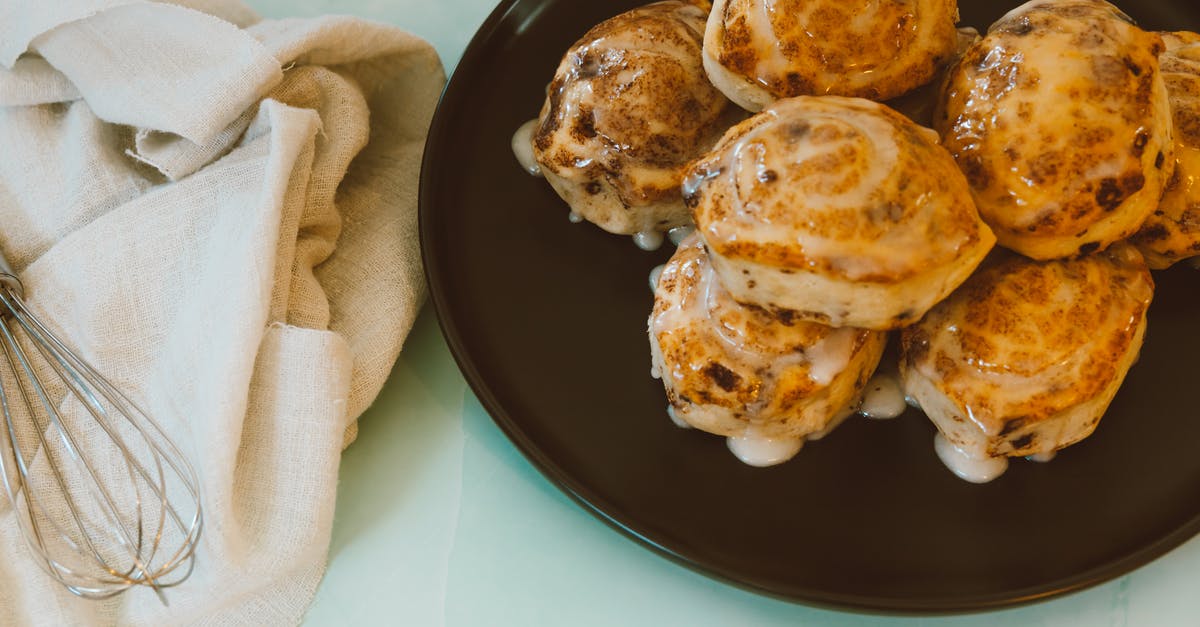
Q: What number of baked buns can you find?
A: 7